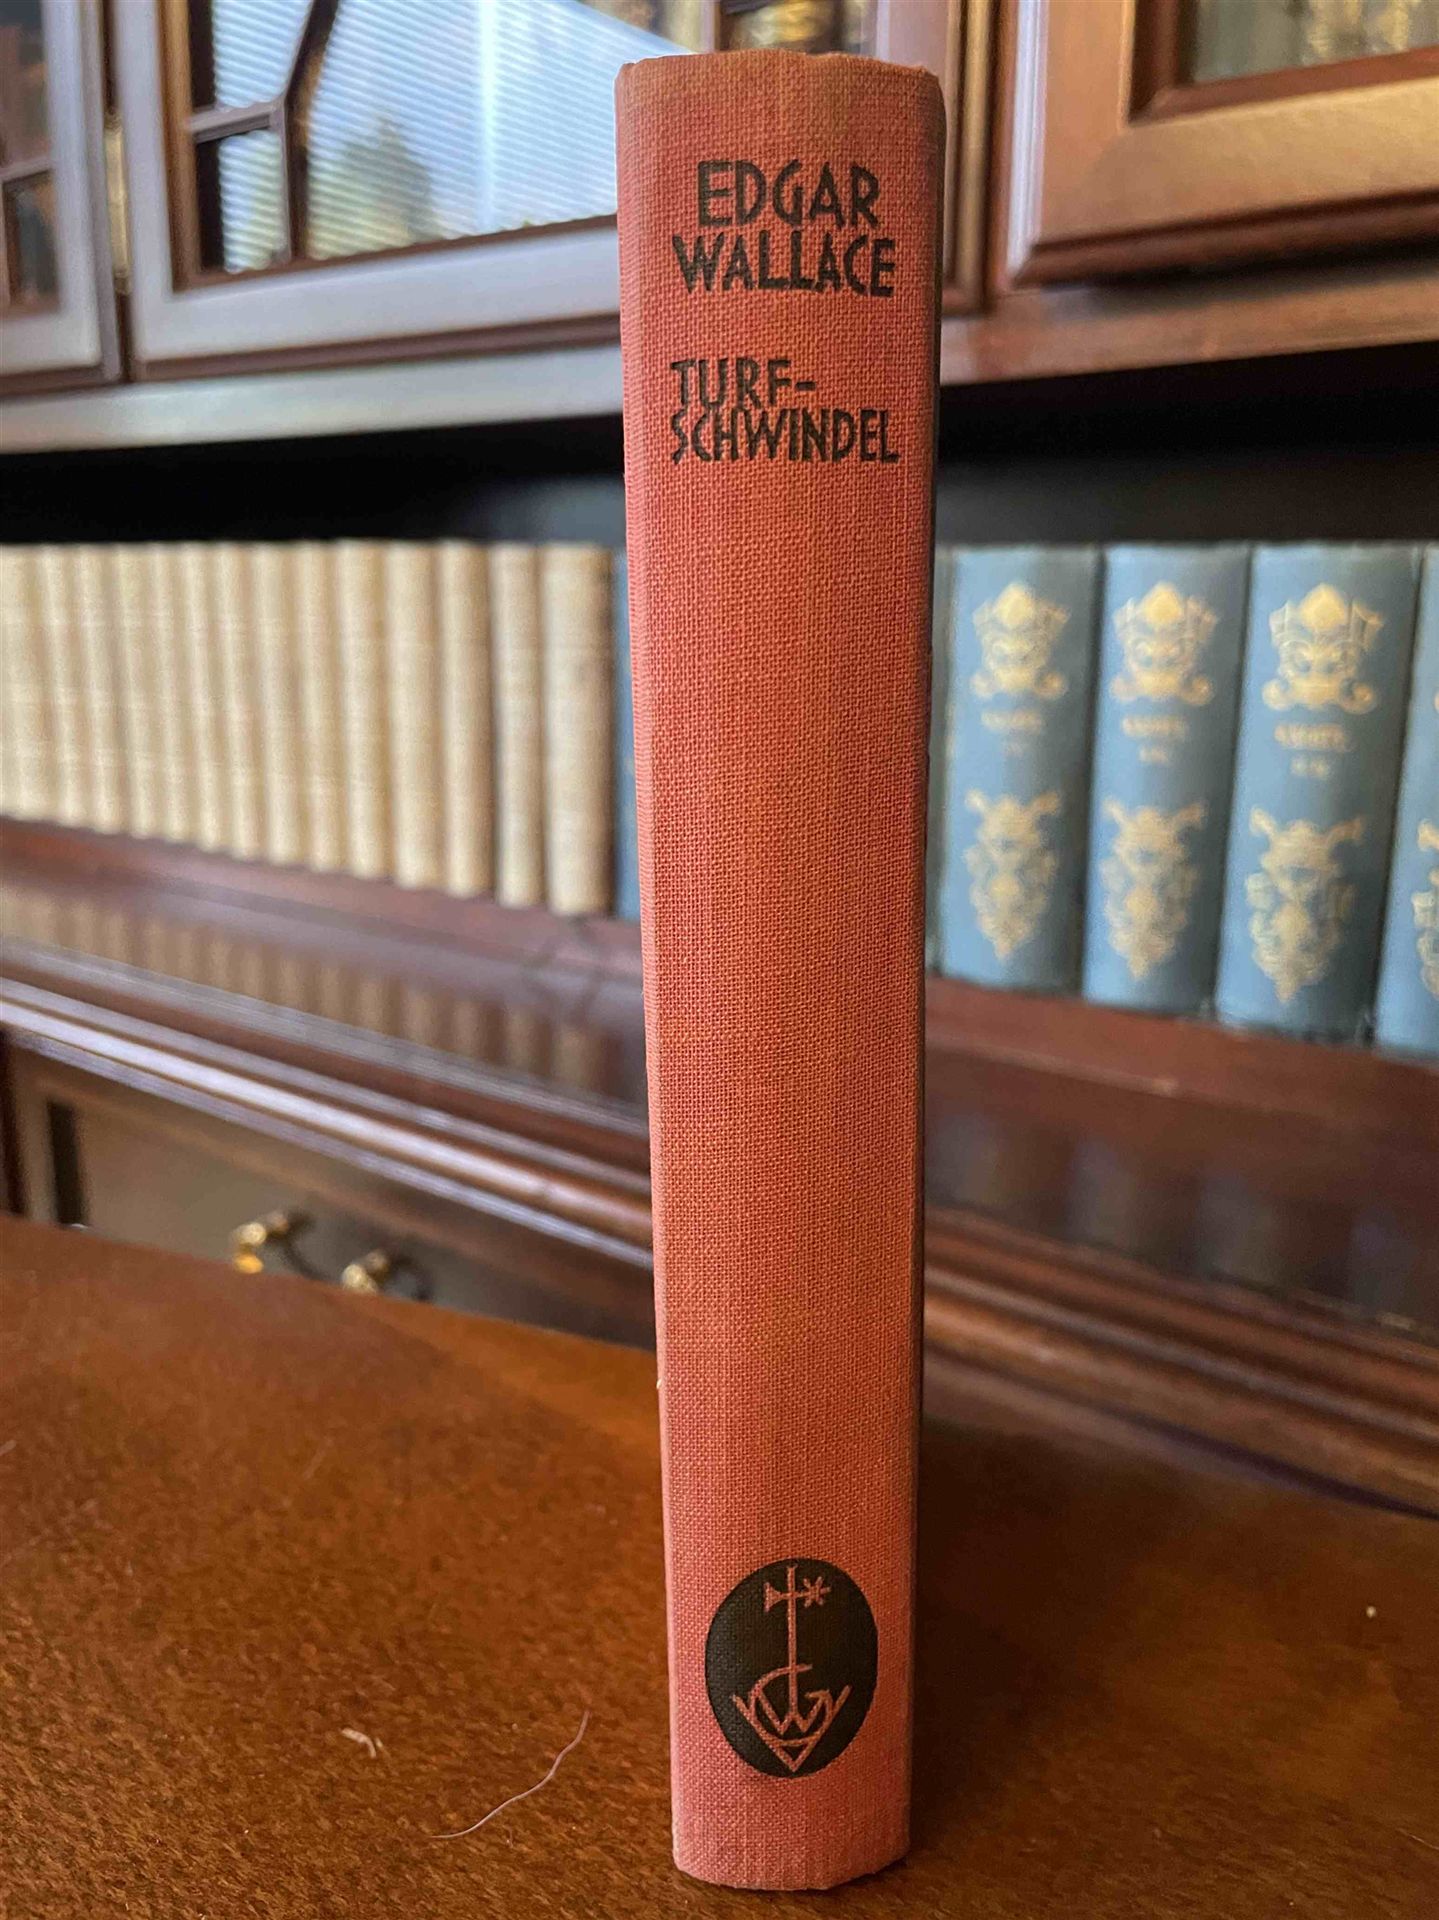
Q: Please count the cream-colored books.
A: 14